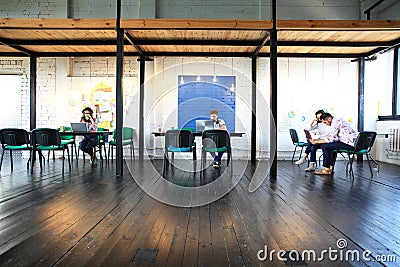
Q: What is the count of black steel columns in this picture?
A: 6